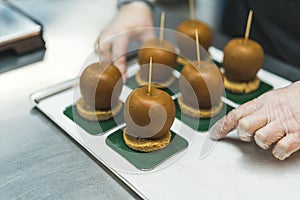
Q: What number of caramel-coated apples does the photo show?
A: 6